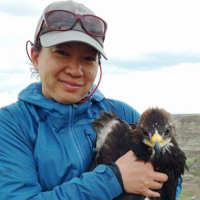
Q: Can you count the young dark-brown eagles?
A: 1